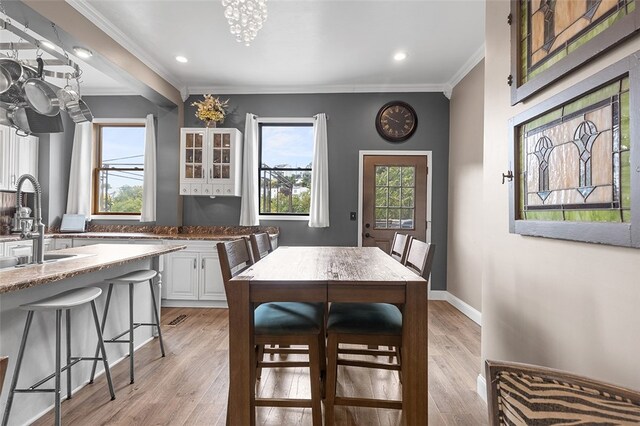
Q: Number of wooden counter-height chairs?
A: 4